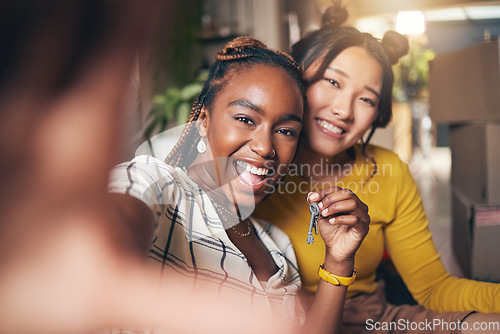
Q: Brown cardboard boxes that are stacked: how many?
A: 3